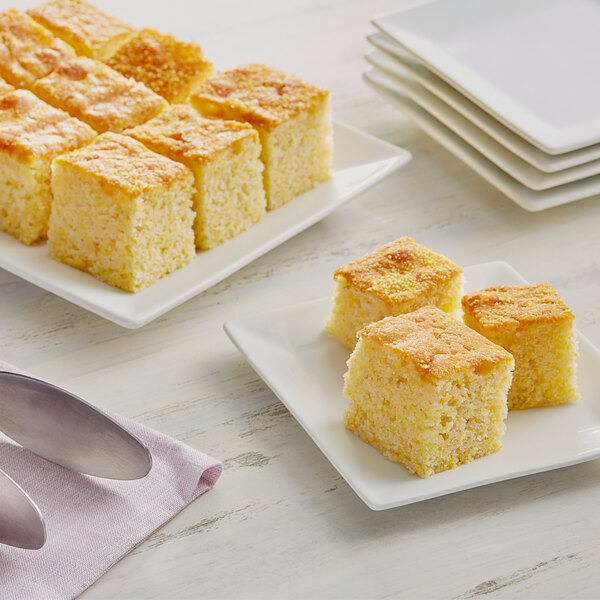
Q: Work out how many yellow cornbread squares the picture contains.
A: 12